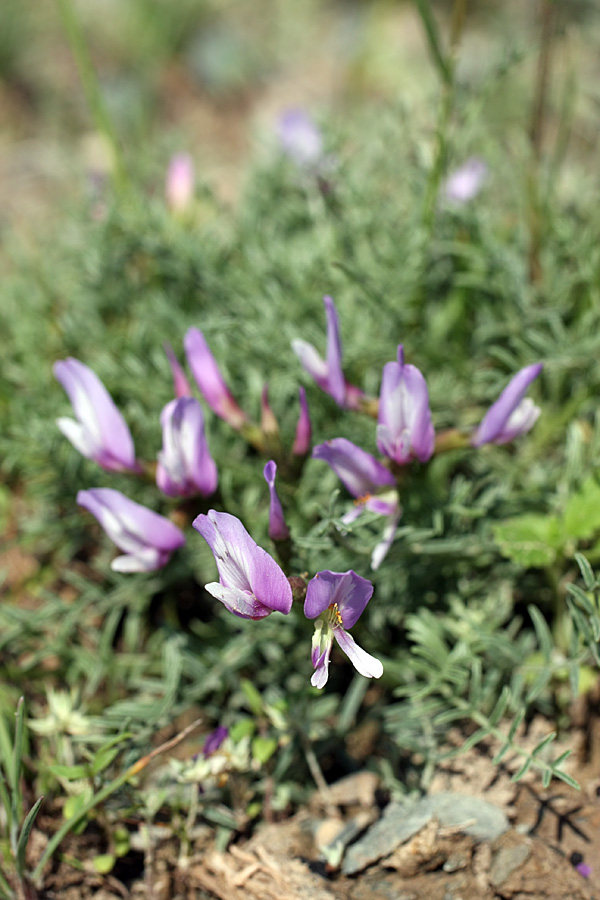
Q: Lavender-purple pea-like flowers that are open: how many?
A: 9